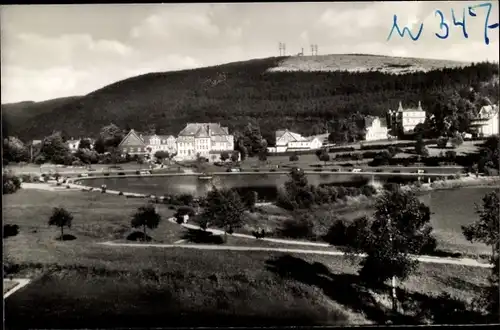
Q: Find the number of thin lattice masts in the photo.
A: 4